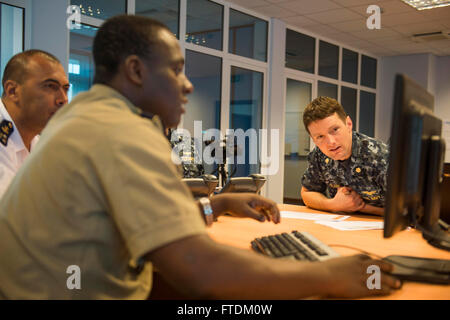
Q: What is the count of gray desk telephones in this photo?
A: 2